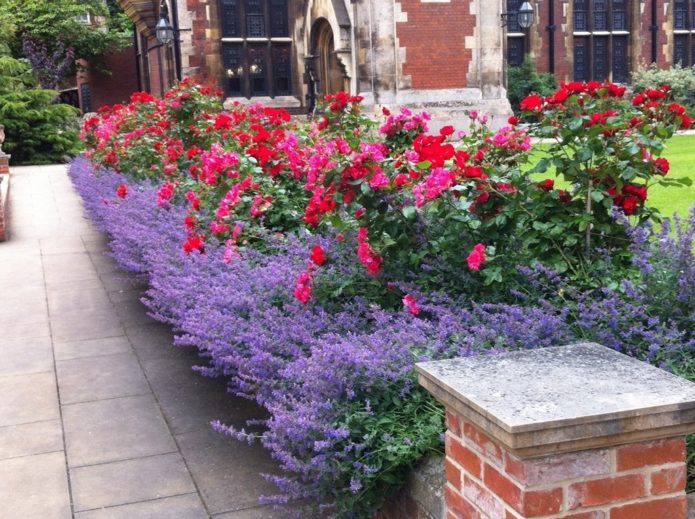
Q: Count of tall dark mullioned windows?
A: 4